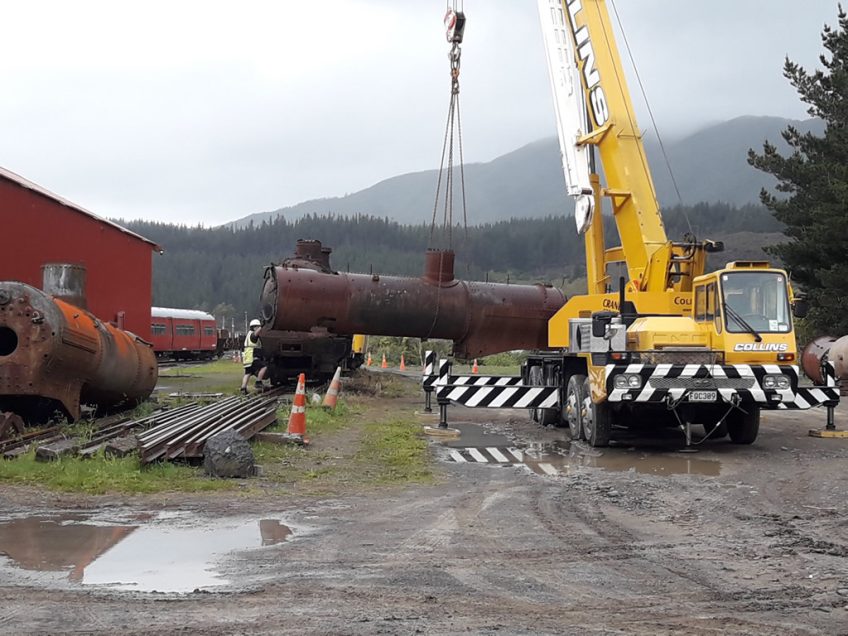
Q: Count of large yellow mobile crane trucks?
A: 1